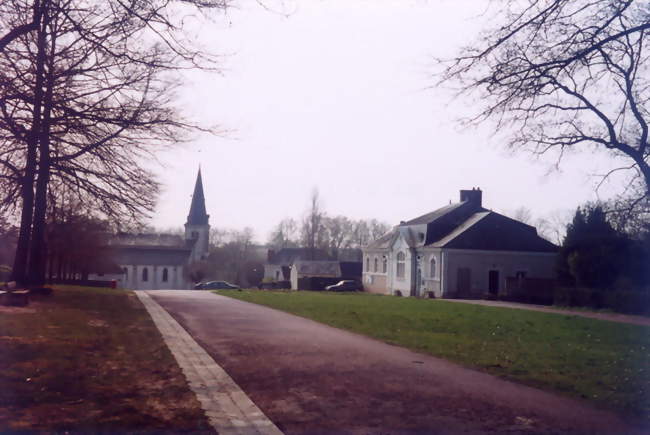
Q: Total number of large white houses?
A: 1